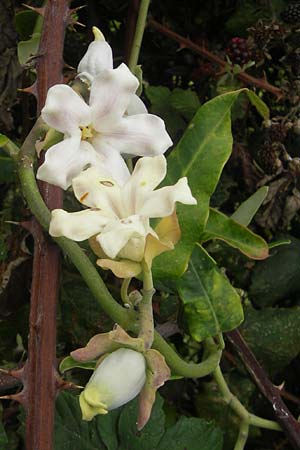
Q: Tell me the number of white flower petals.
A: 10